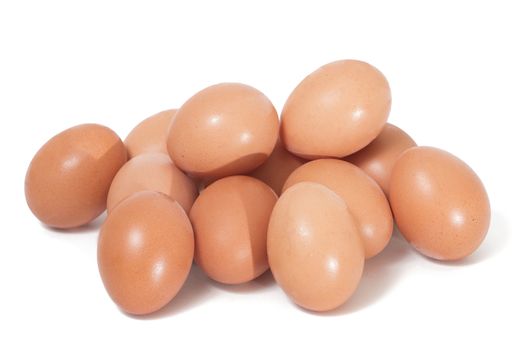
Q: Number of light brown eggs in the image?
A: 12